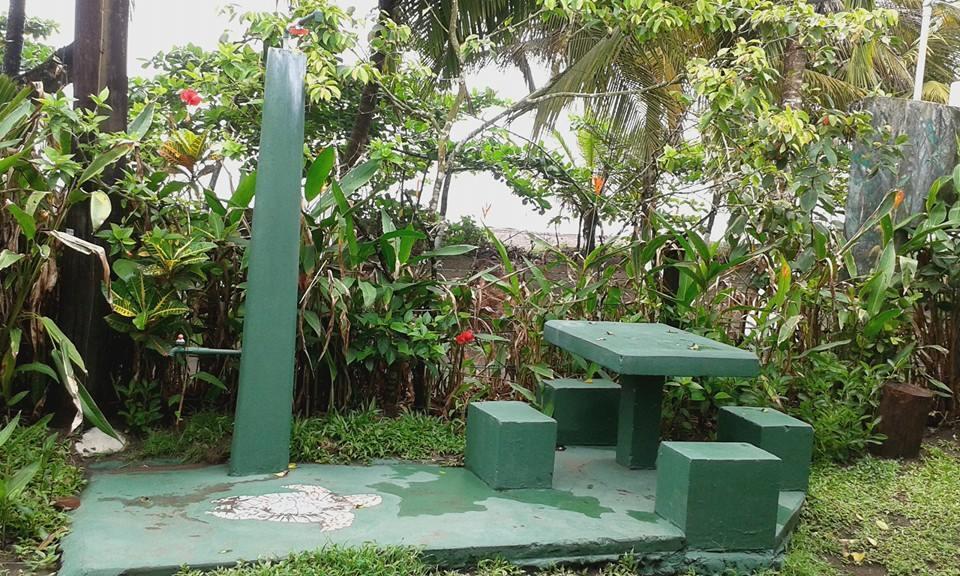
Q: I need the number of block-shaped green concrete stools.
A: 4